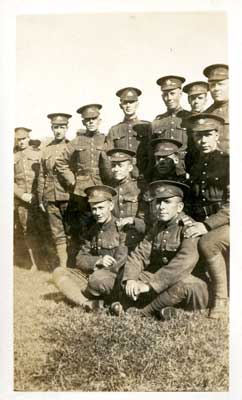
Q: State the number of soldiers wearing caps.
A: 12